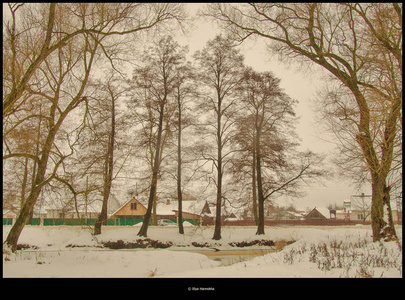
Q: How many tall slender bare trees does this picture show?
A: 5